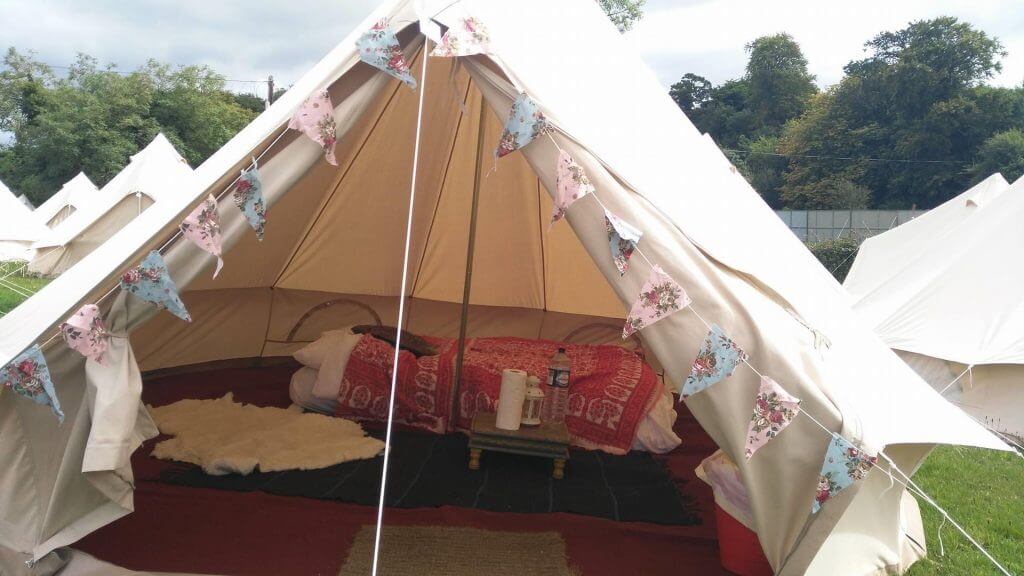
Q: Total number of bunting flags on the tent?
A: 15